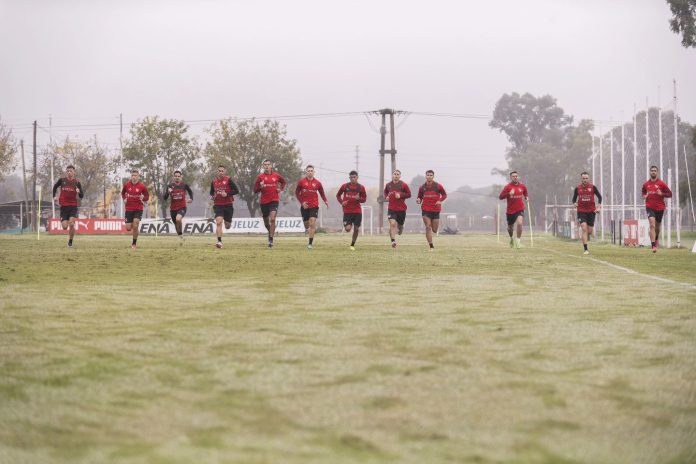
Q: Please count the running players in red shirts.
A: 12